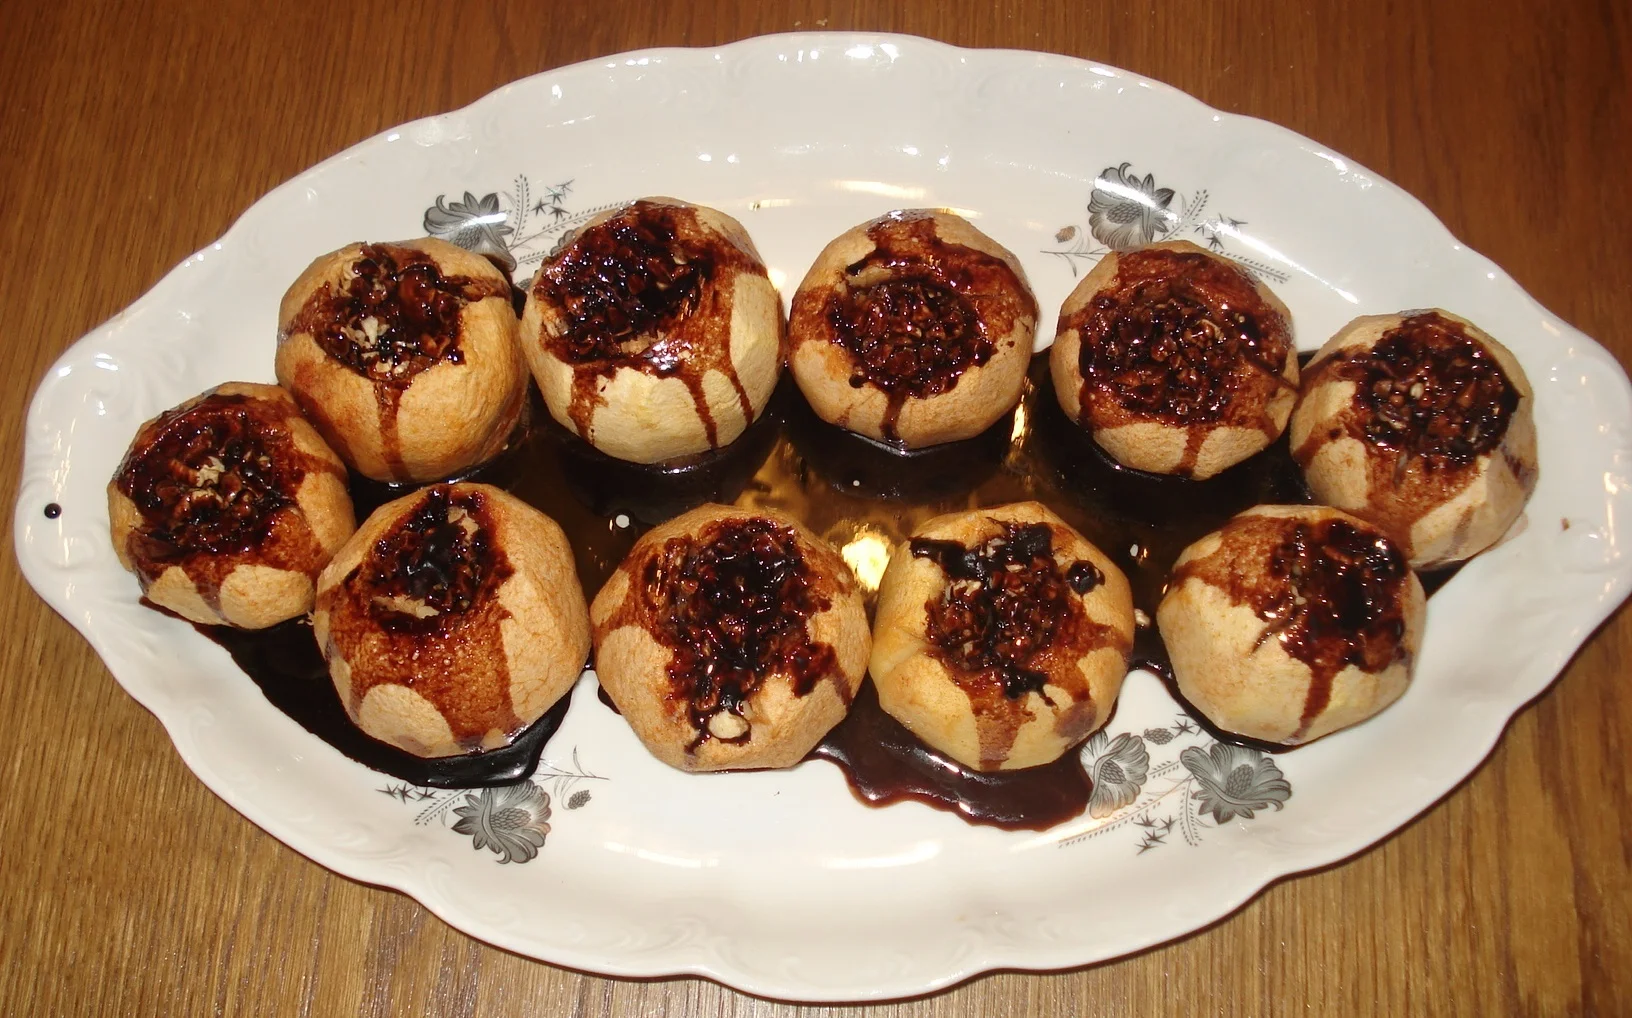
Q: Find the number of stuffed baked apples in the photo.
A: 10